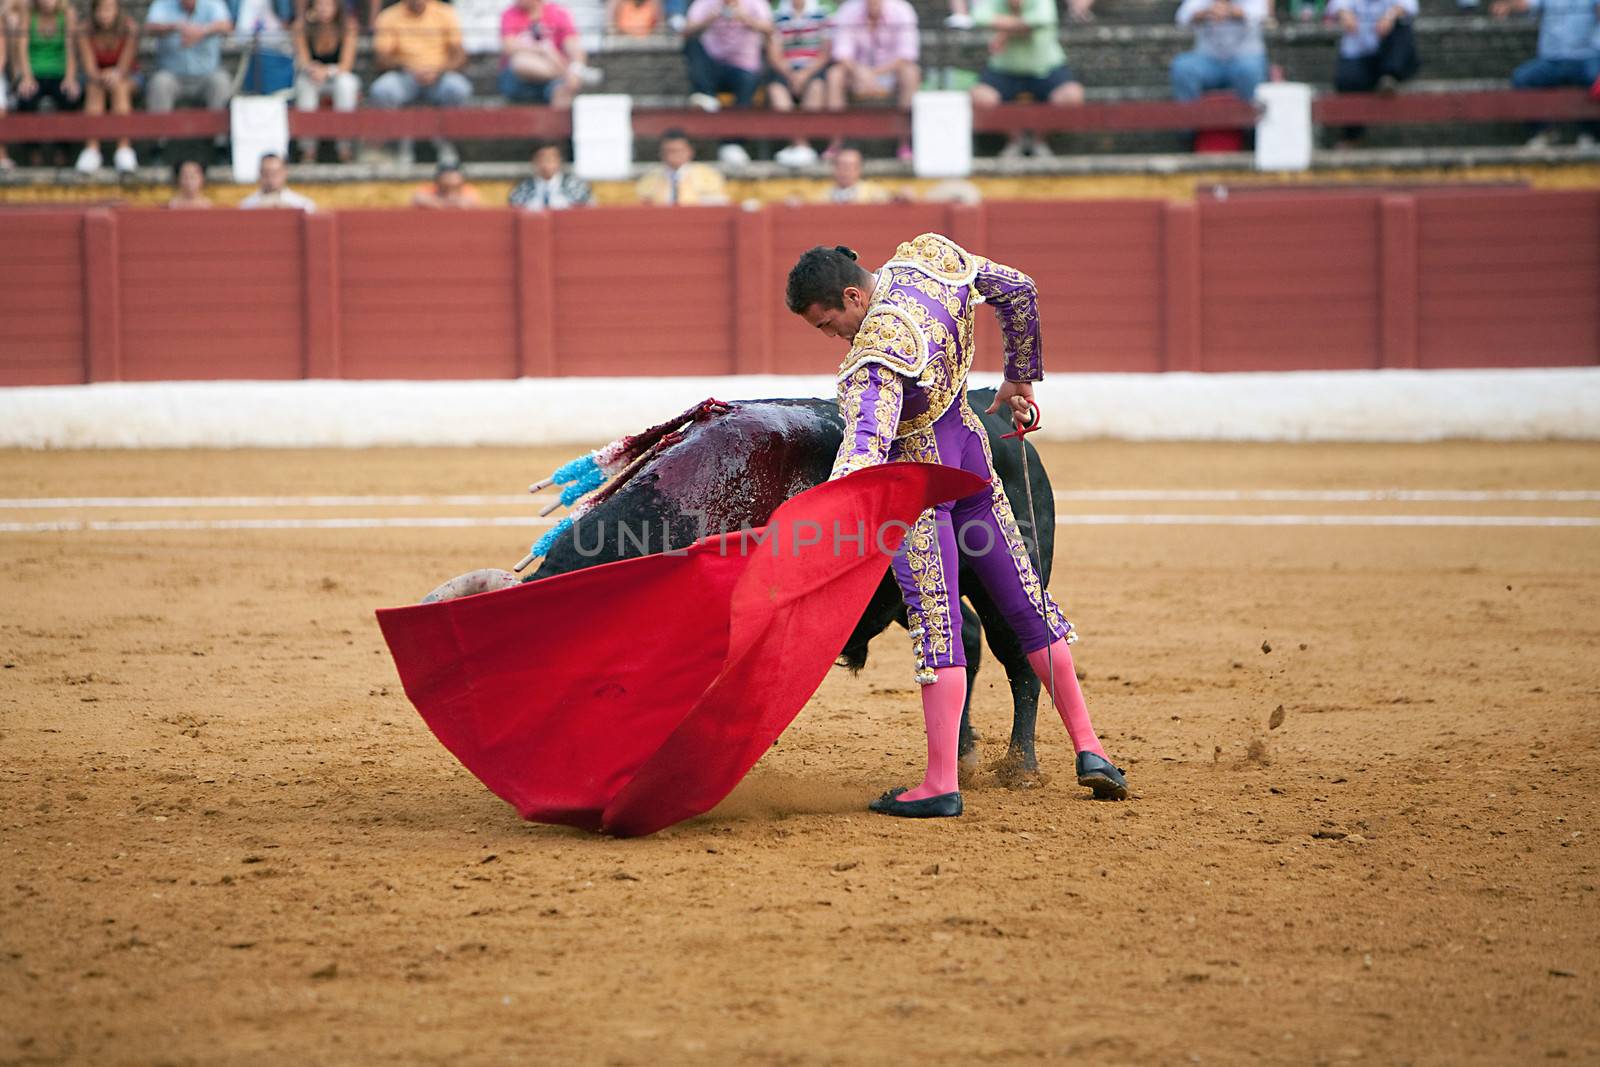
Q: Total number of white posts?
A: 4